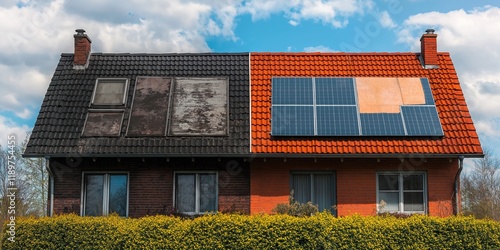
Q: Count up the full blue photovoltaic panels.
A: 5